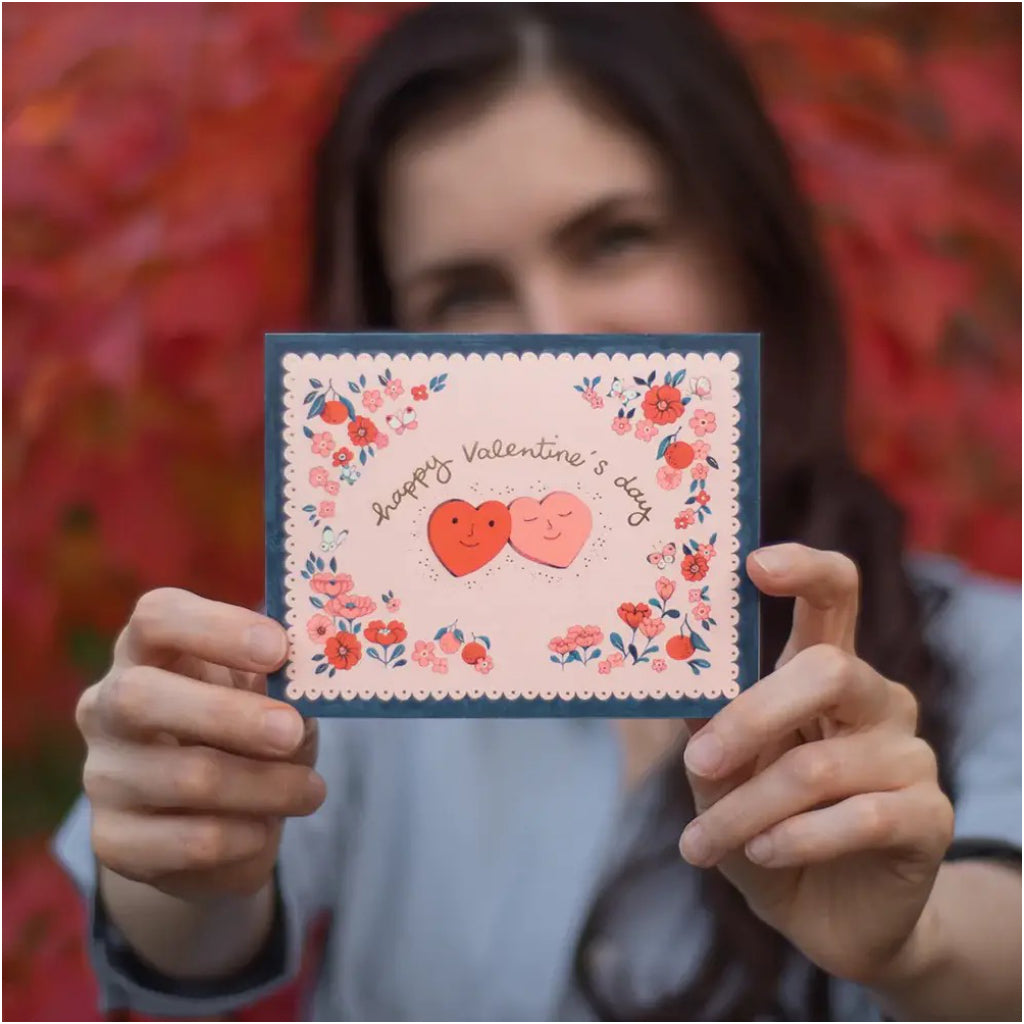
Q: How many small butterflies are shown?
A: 6